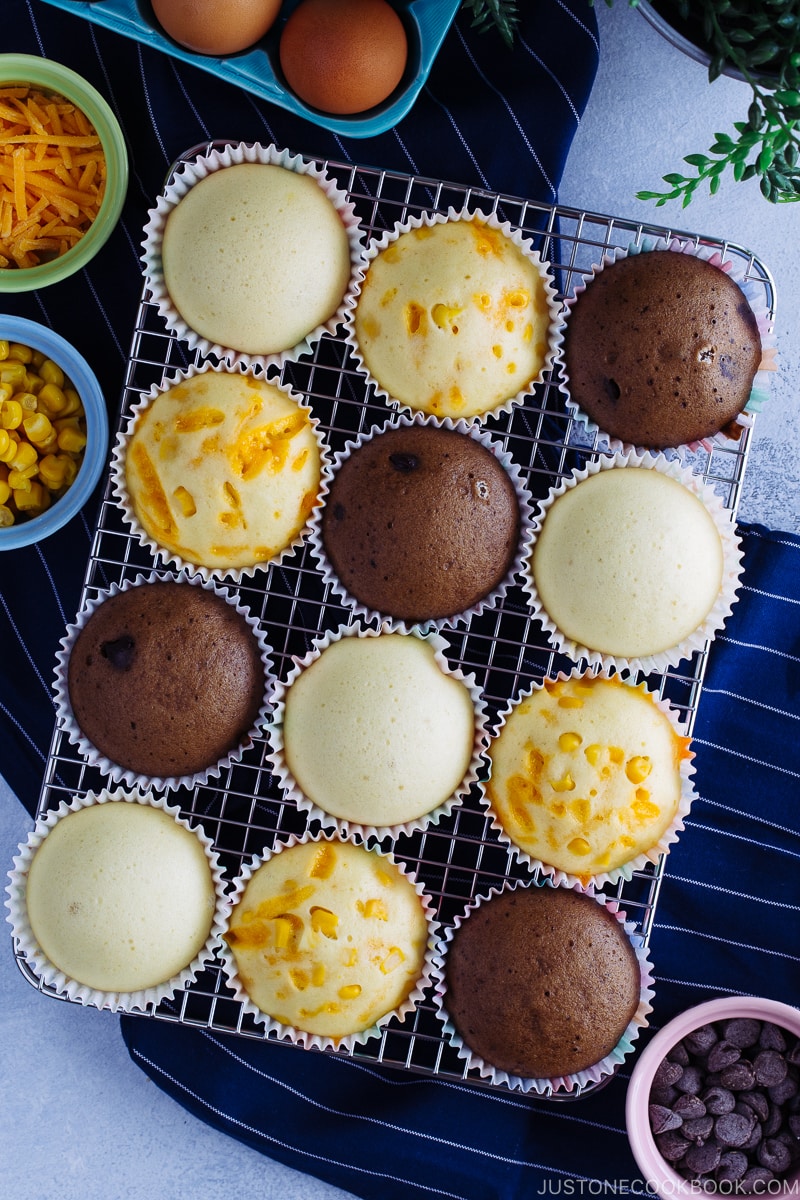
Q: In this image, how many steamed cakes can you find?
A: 12